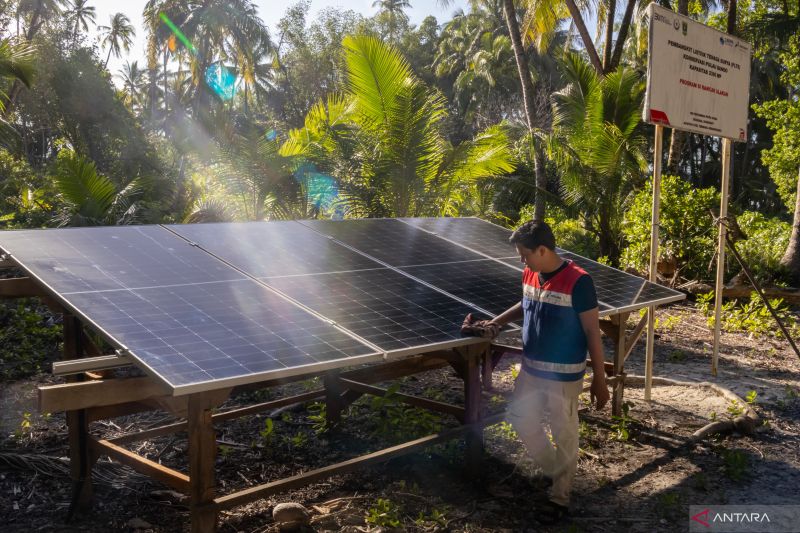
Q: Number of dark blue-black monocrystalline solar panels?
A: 4